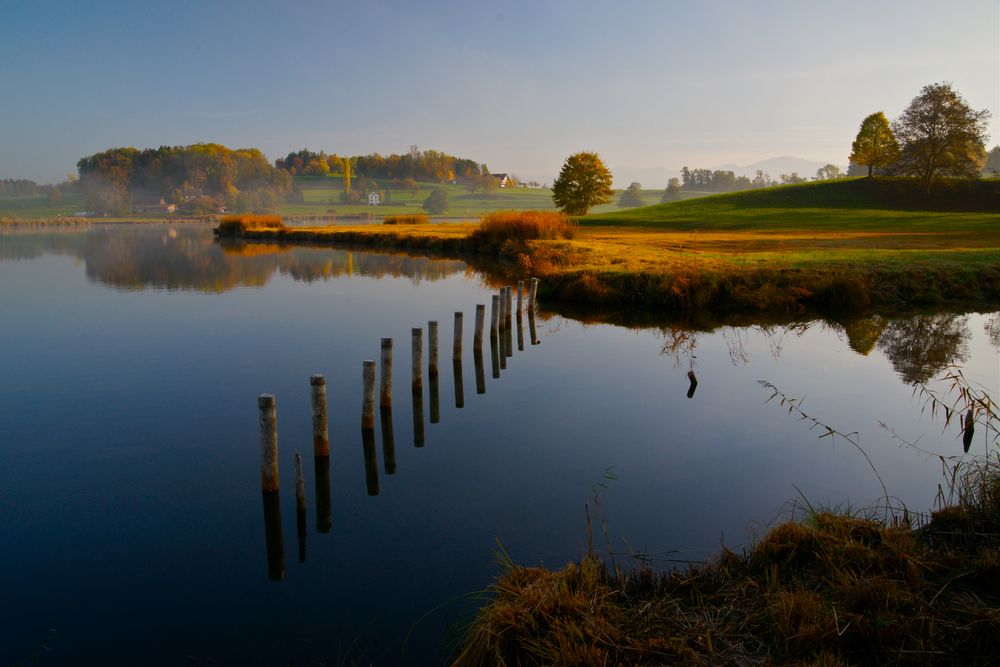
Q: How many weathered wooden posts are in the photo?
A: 14